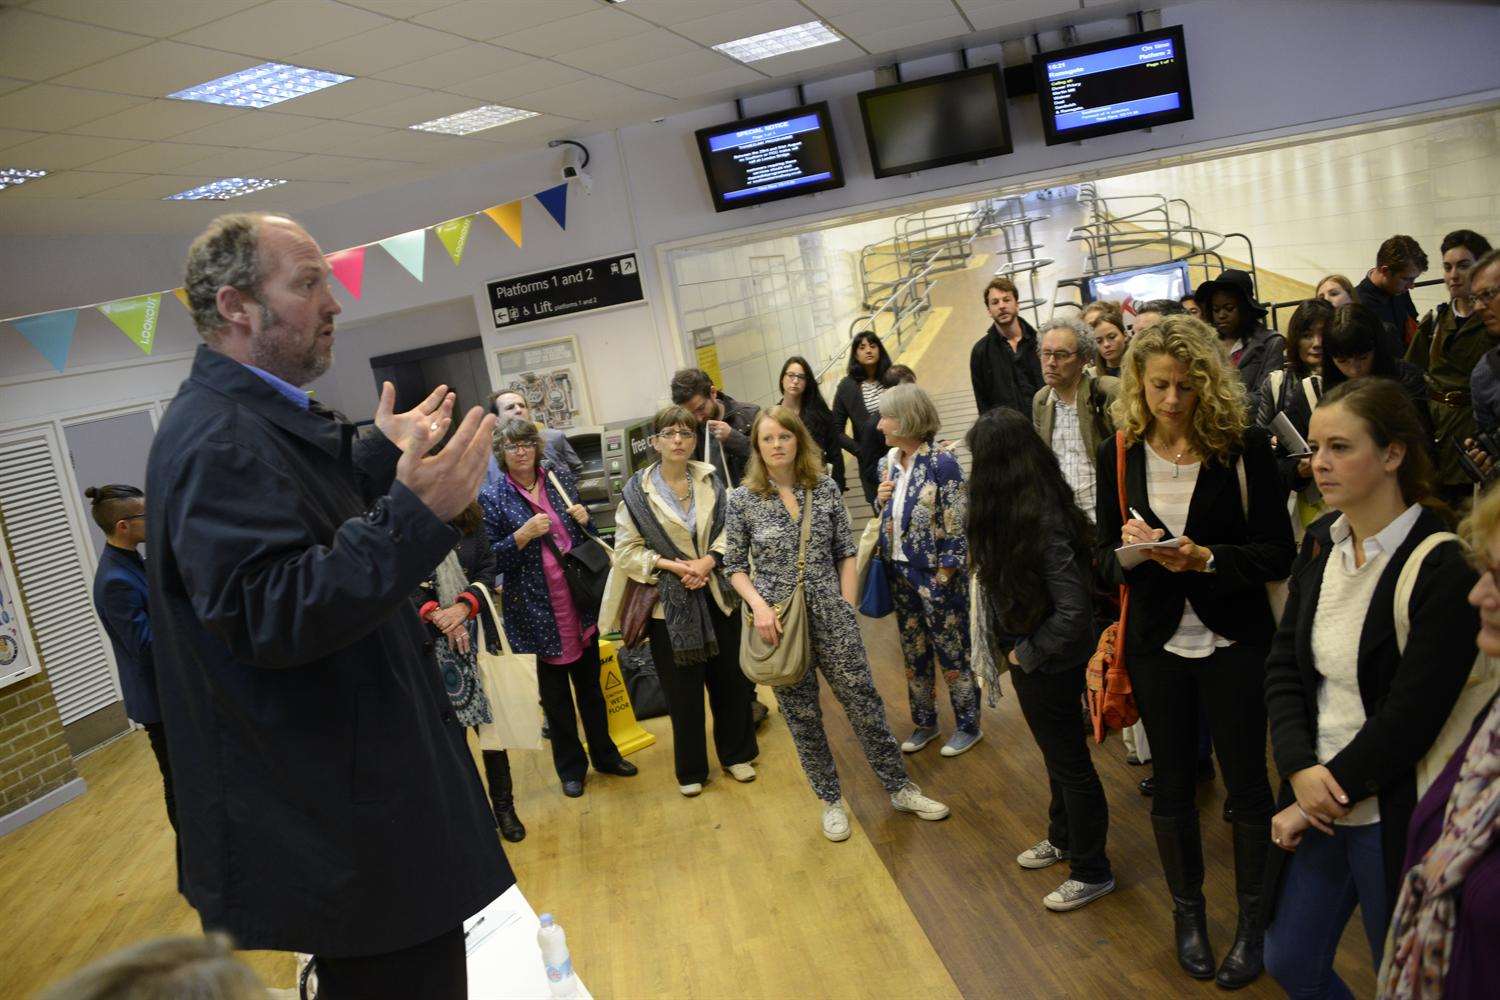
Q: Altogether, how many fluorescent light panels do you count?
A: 5